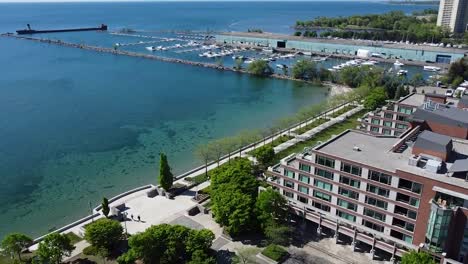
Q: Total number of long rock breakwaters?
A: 1